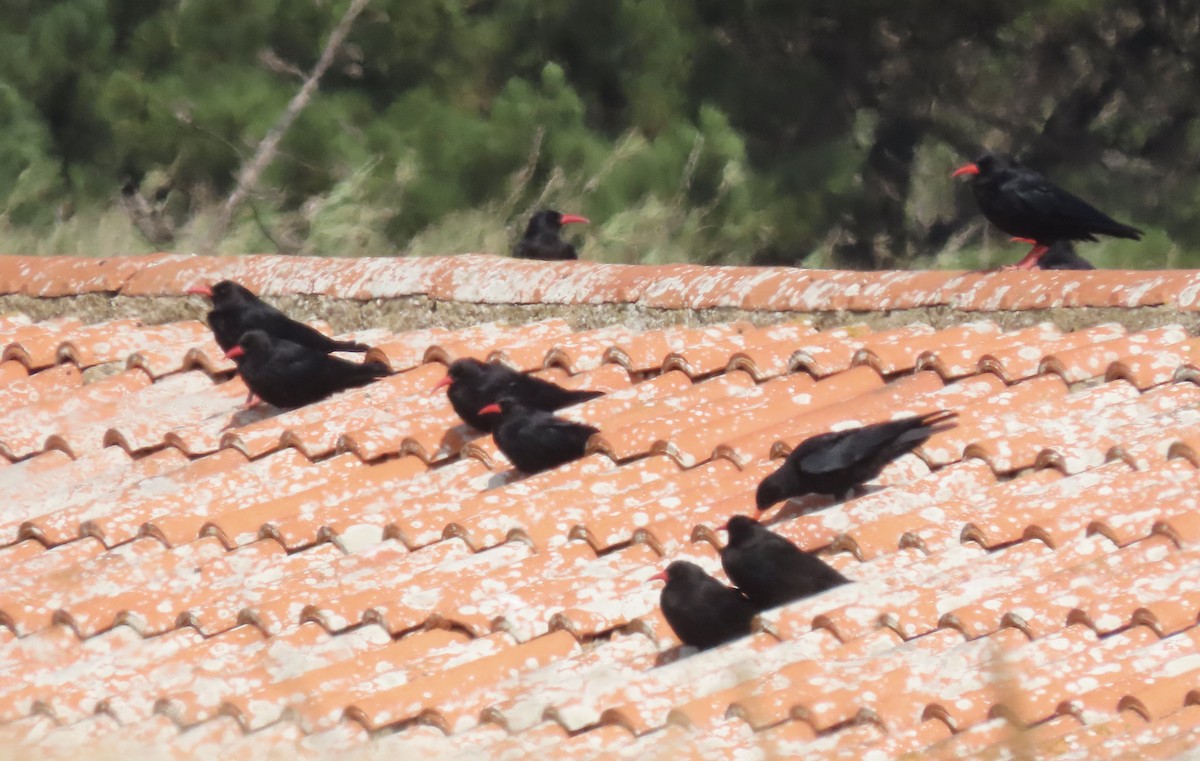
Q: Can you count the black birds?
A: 10